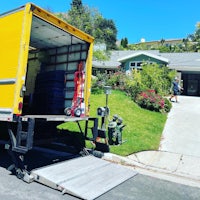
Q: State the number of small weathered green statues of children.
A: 2